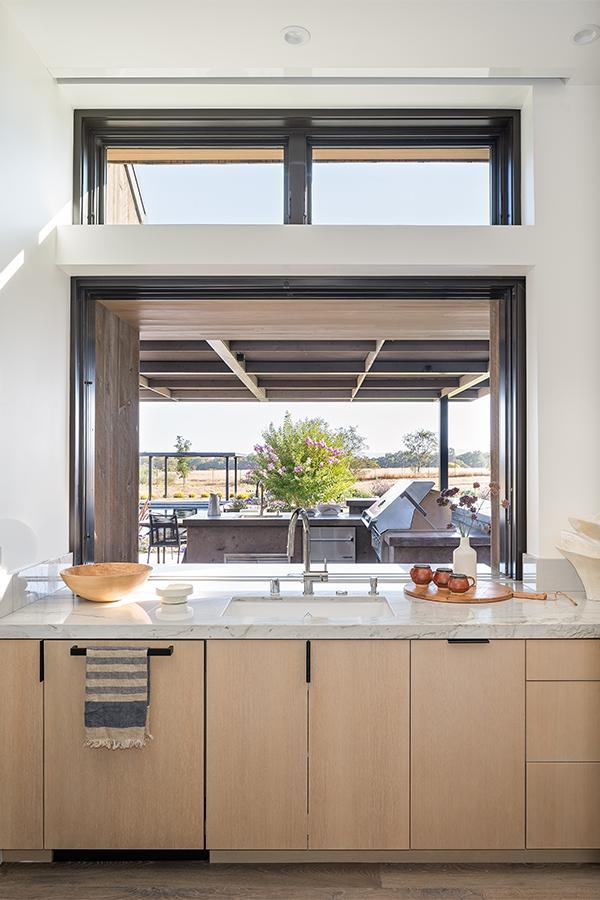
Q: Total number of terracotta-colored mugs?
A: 3